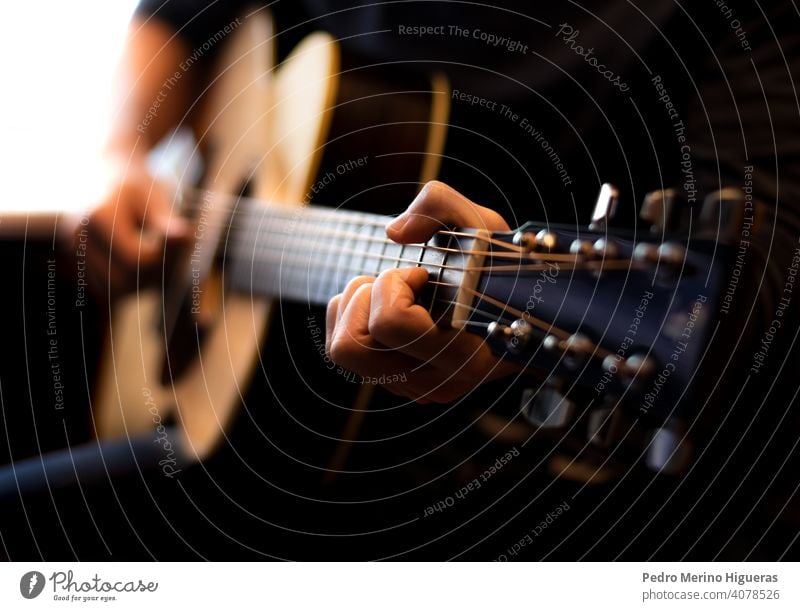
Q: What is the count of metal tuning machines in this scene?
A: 6